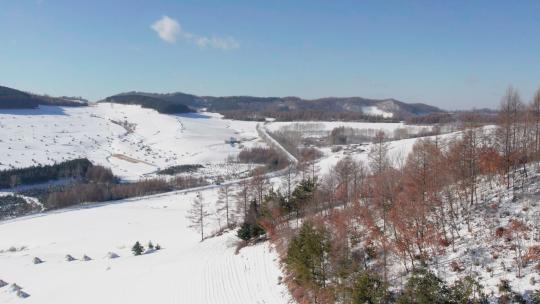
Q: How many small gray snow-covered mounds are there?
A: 7